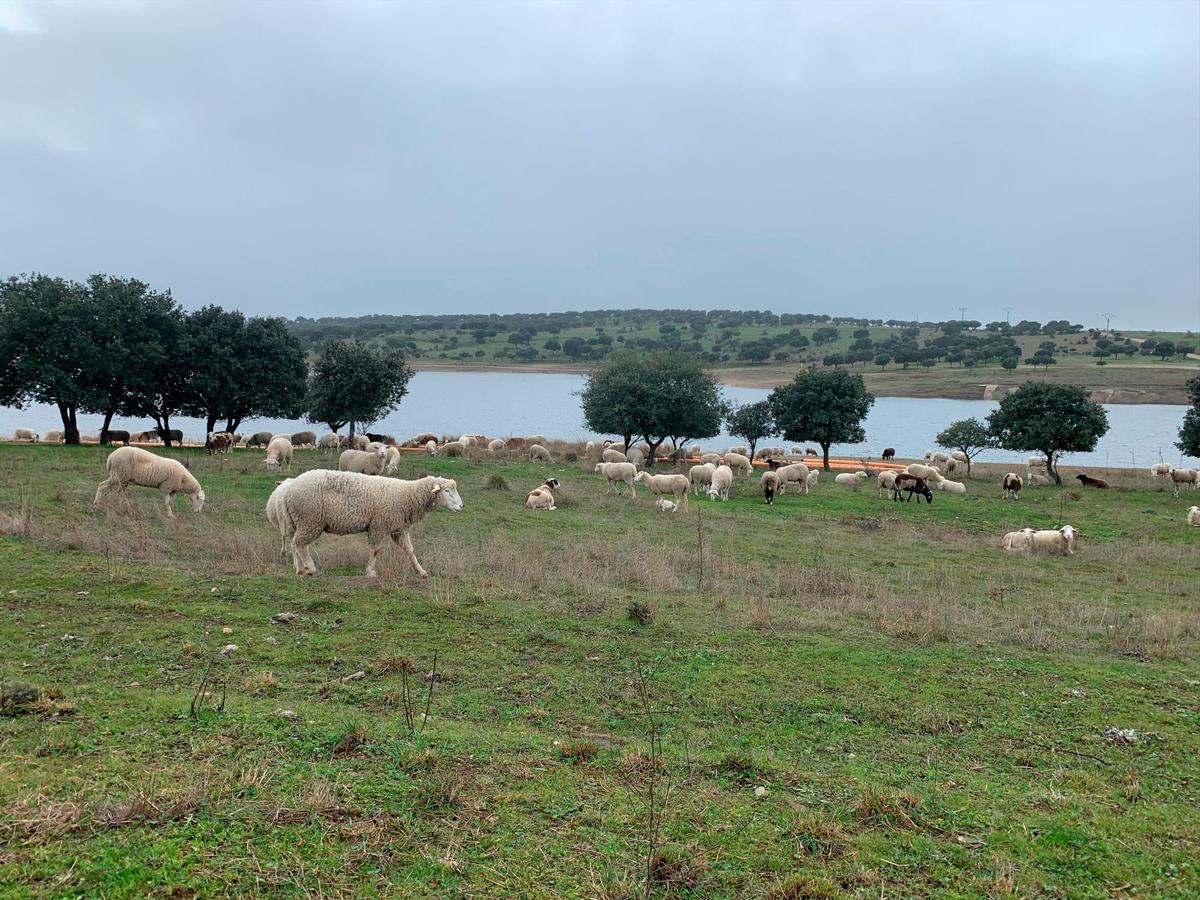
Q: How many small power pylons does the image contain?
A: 3